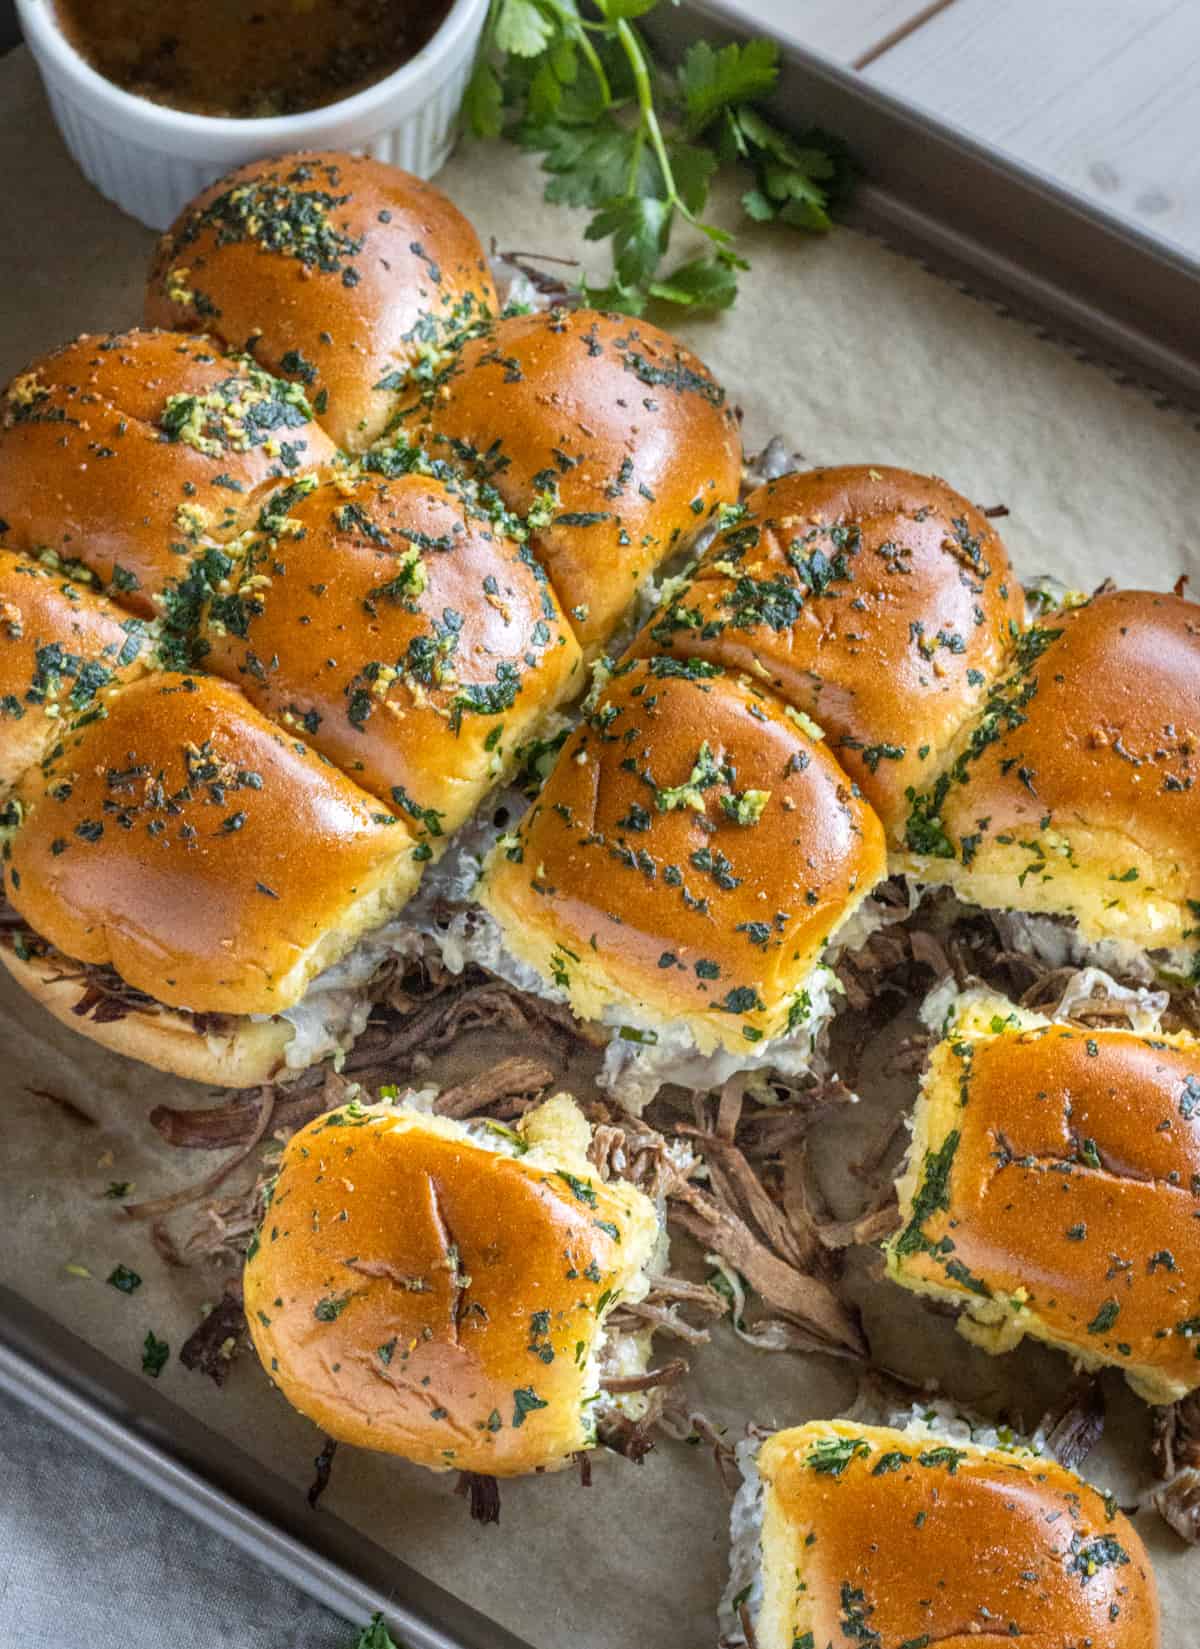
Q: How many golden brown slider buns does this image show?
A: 12